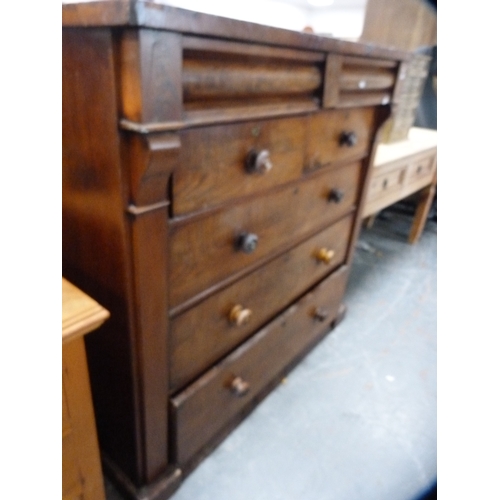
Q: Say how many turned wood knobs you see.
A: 8